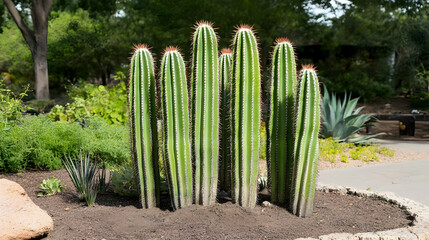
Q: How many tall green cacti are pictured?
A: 7